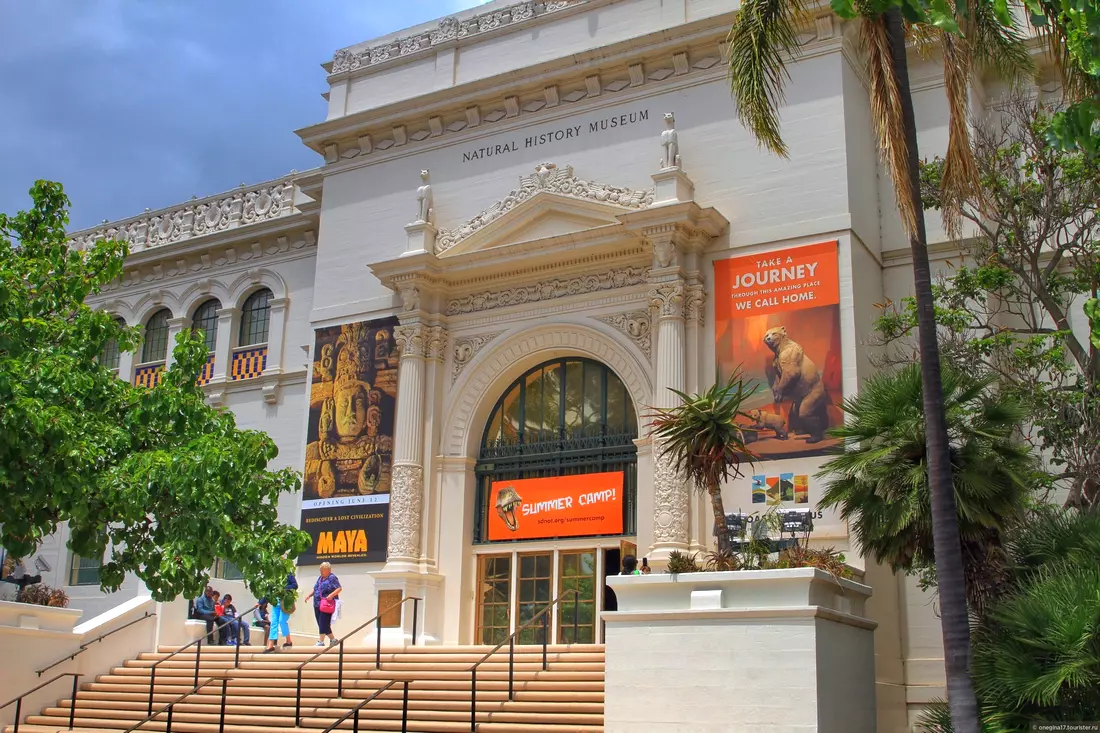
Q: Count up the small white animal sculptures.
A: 2